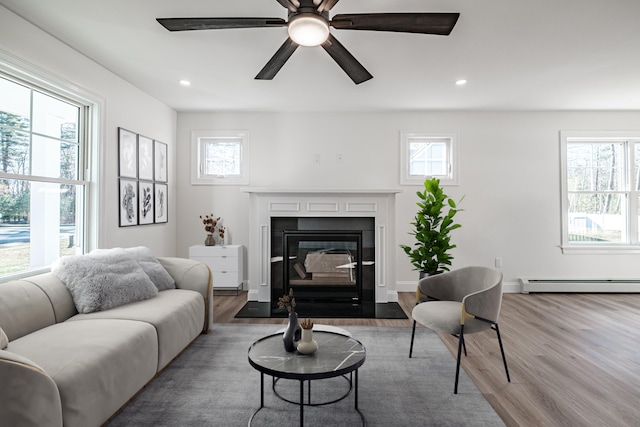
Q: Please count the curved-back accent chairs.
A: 1